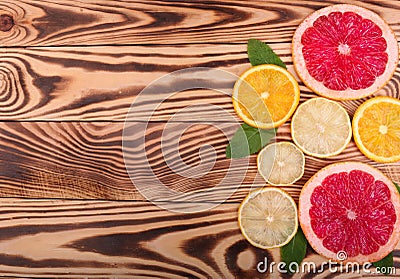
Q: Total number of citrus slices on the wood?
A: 7